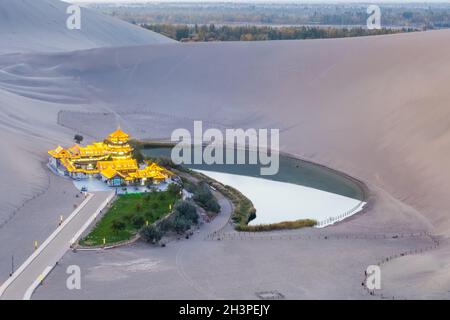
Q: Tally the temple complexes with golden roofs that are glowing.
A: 1